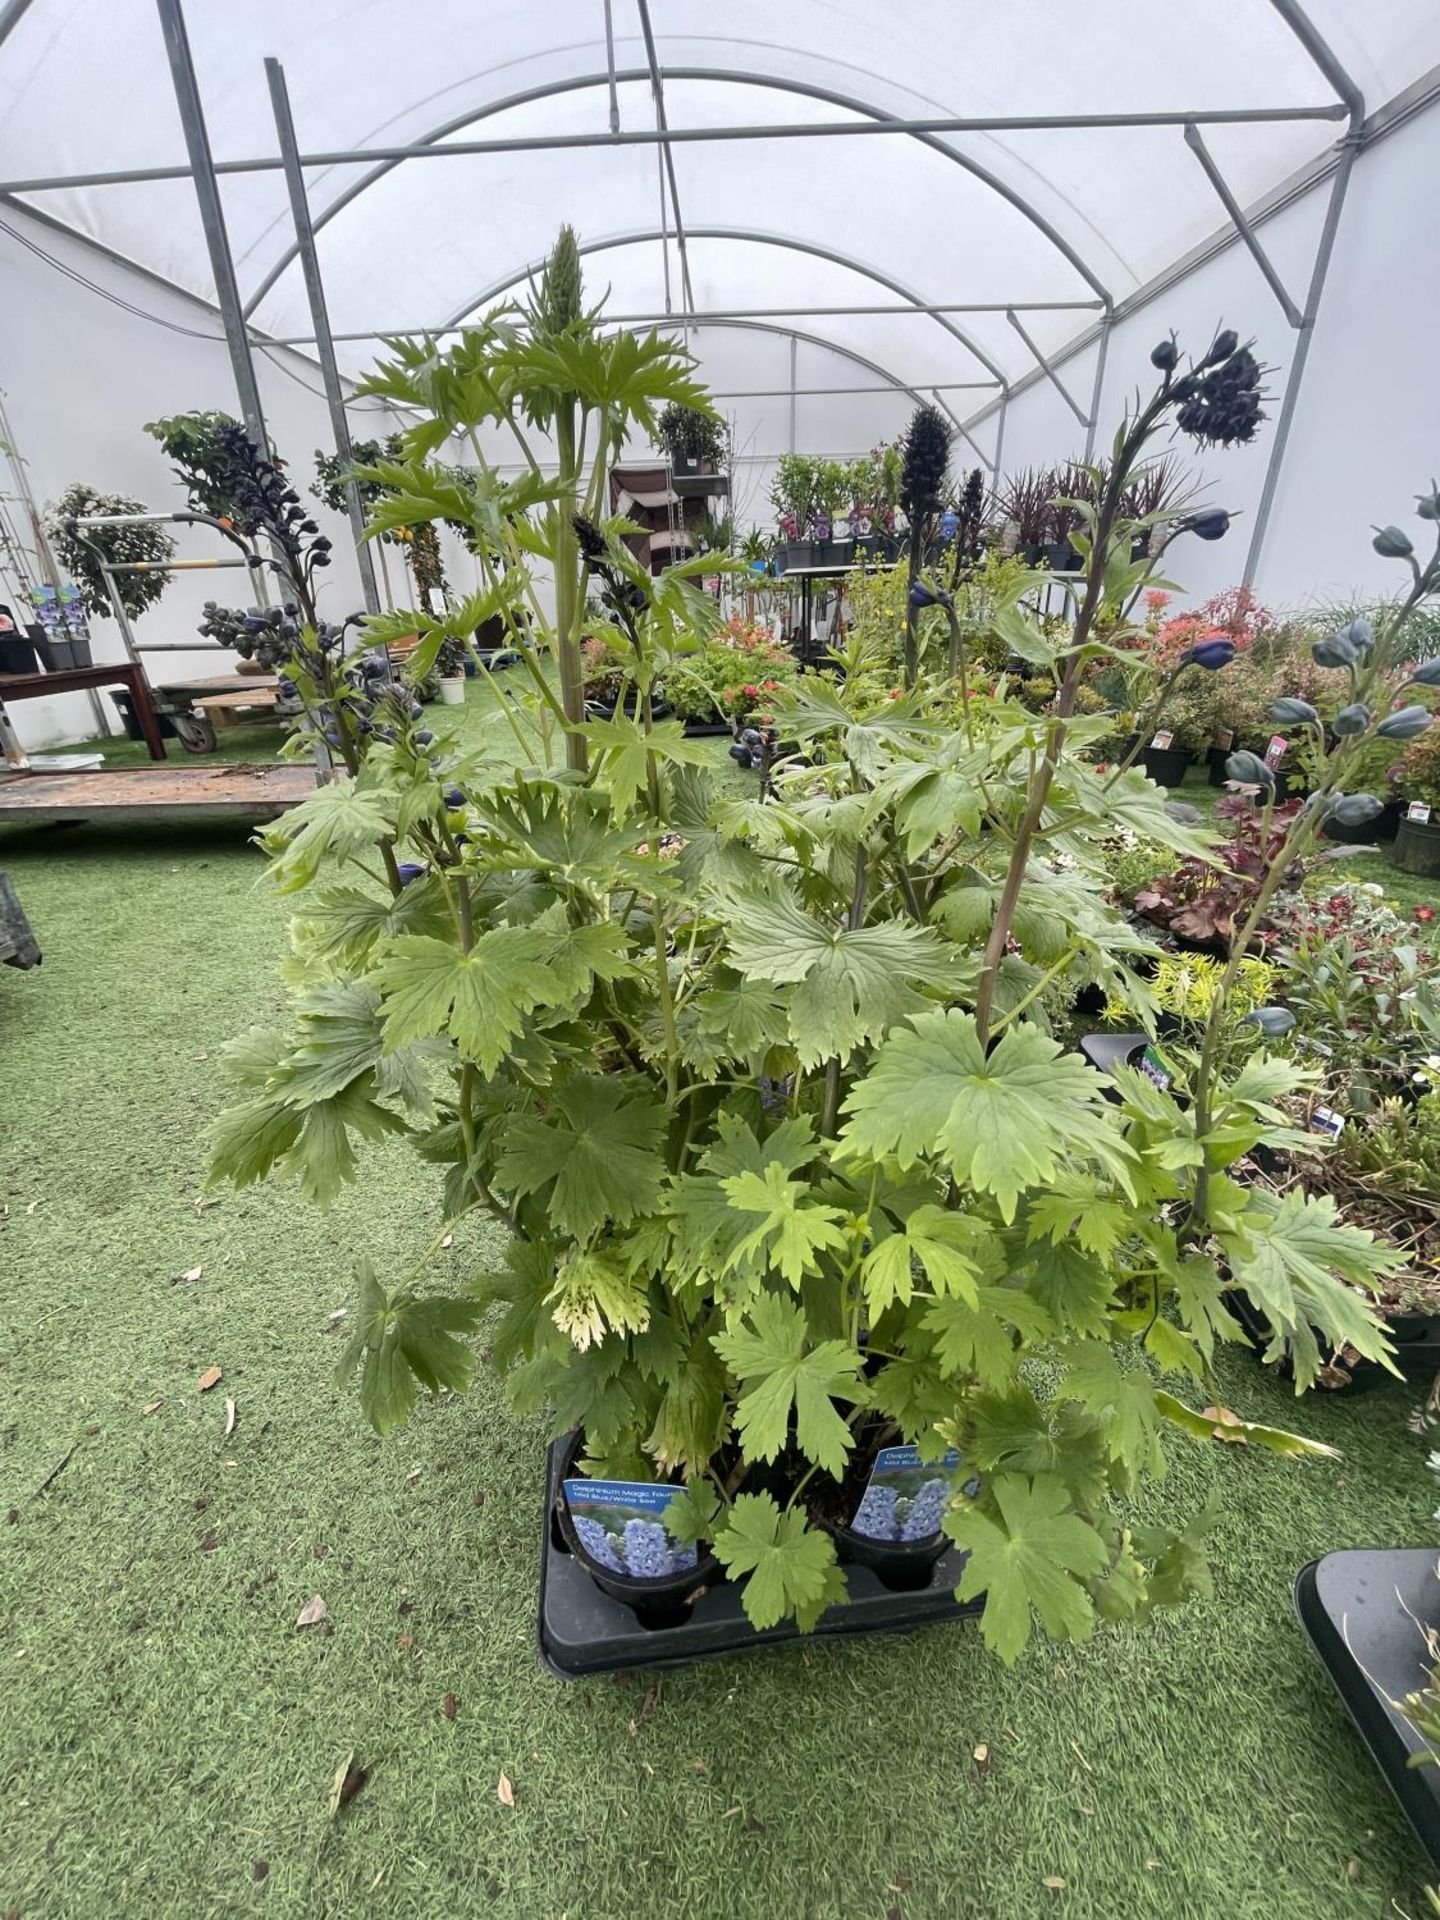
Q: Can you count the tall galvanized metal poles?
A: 2